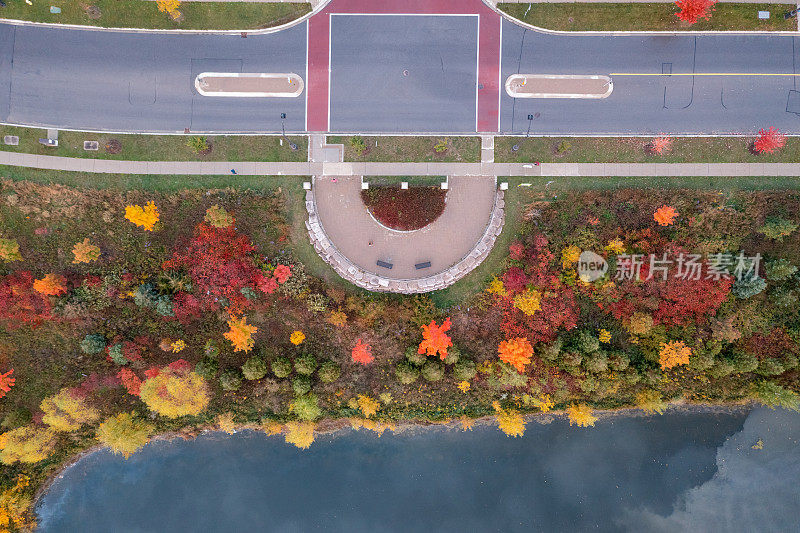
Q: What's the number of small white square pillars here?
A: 5